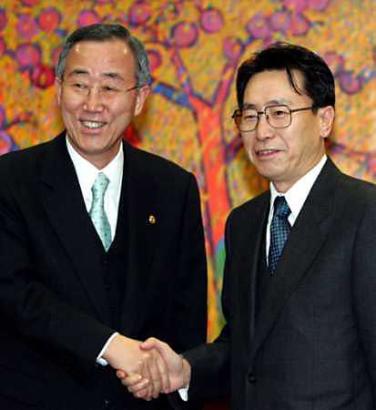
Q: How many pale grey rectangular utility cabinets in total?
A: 0